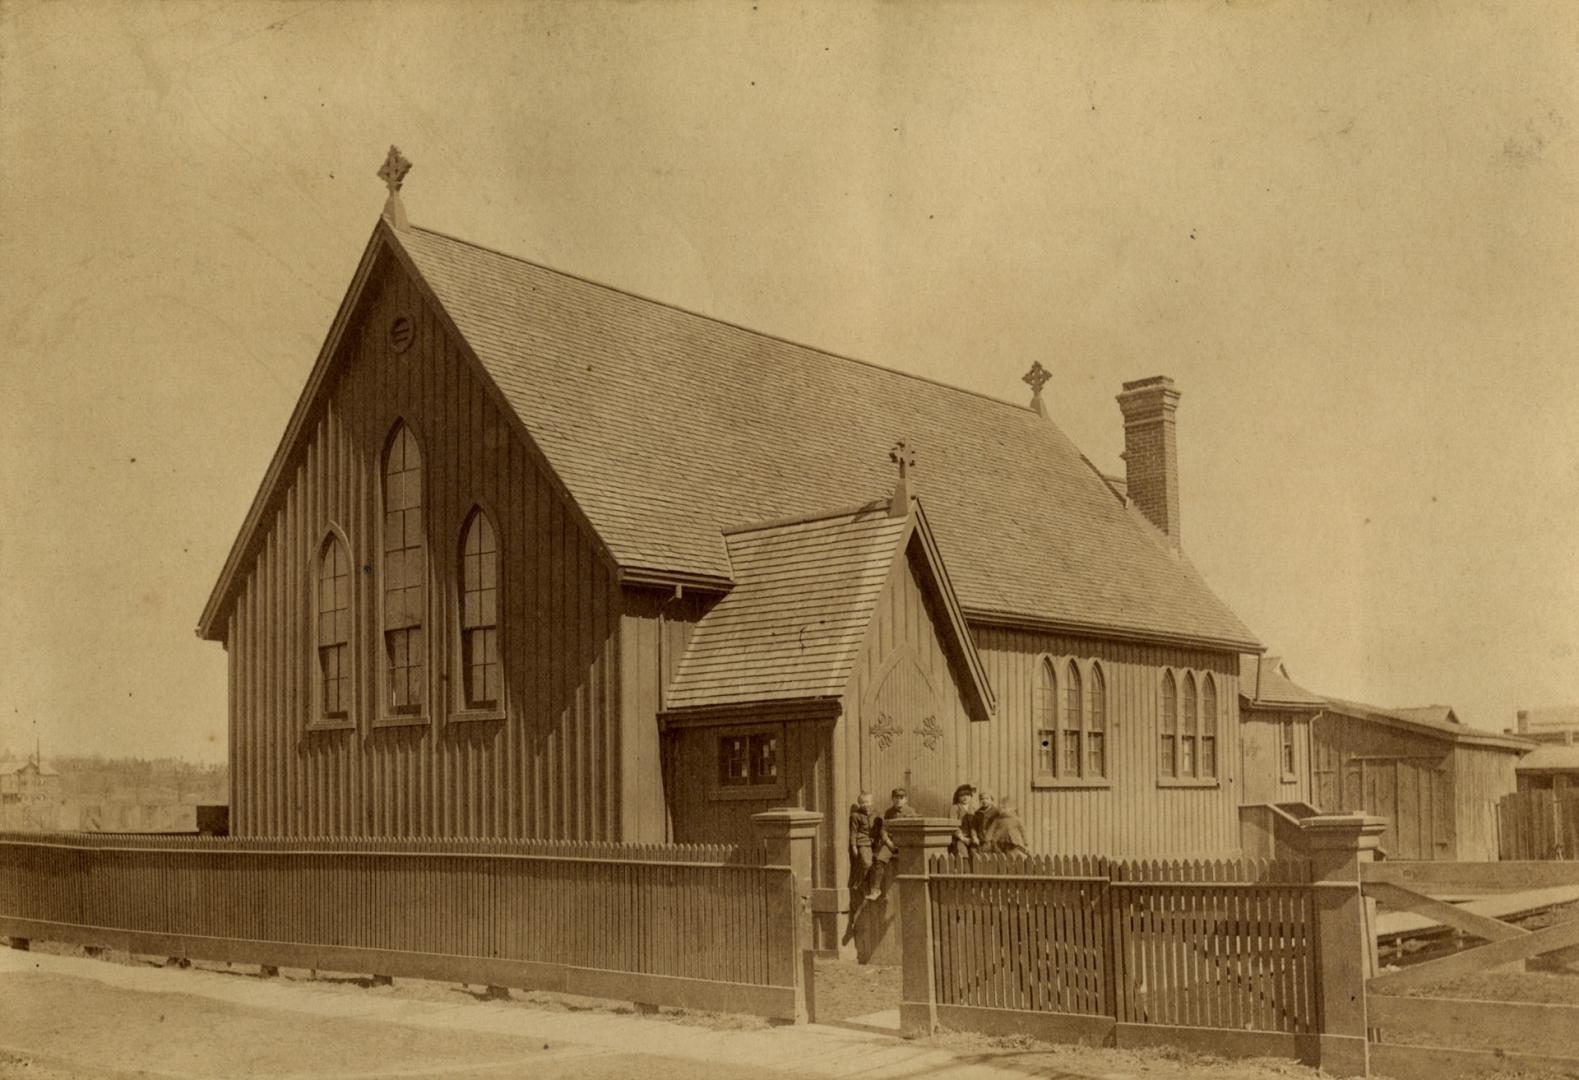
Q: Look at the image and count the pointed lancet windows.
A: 9